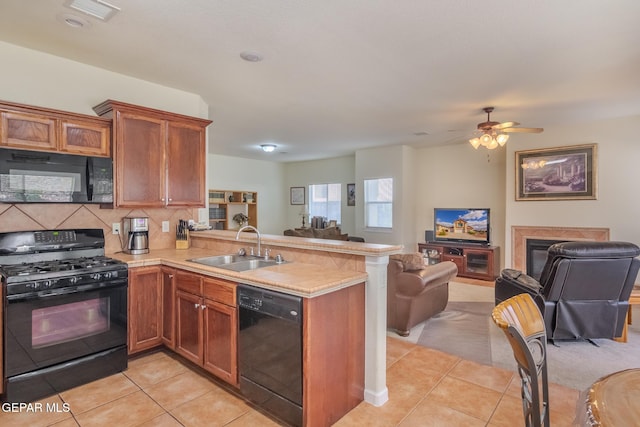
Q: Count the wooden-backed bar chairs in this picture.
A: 1